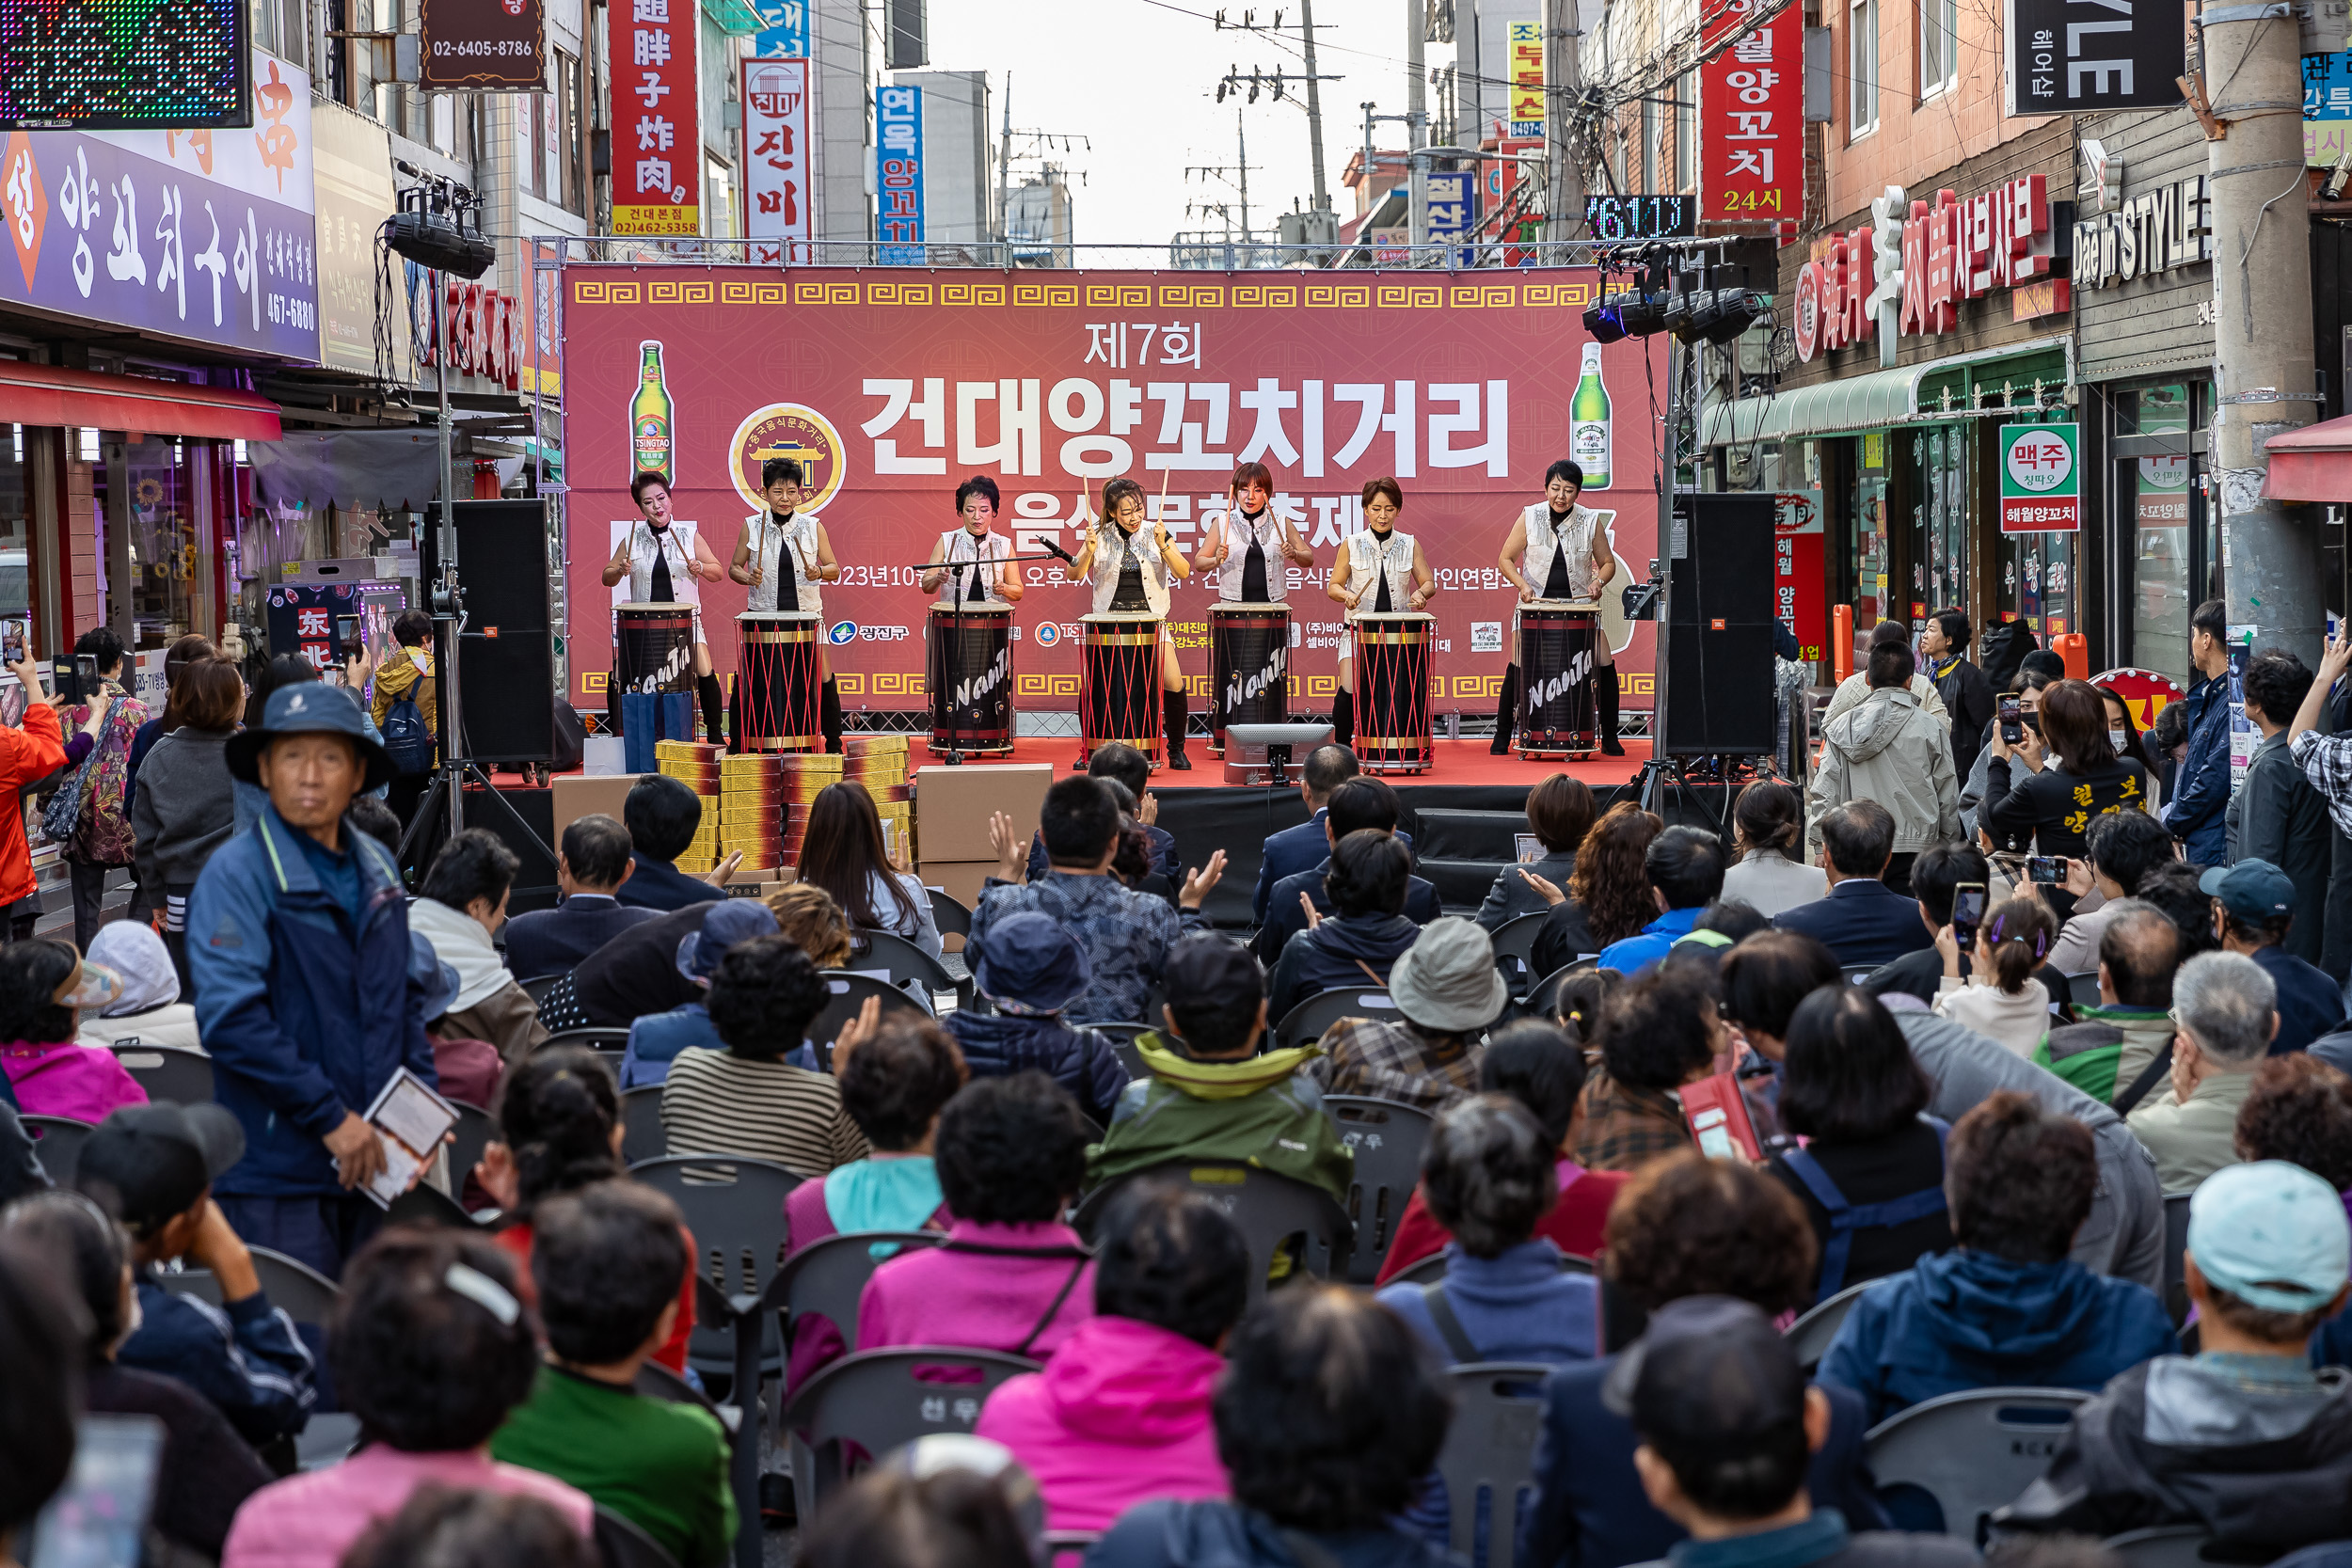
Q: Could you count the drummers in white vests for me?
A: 7